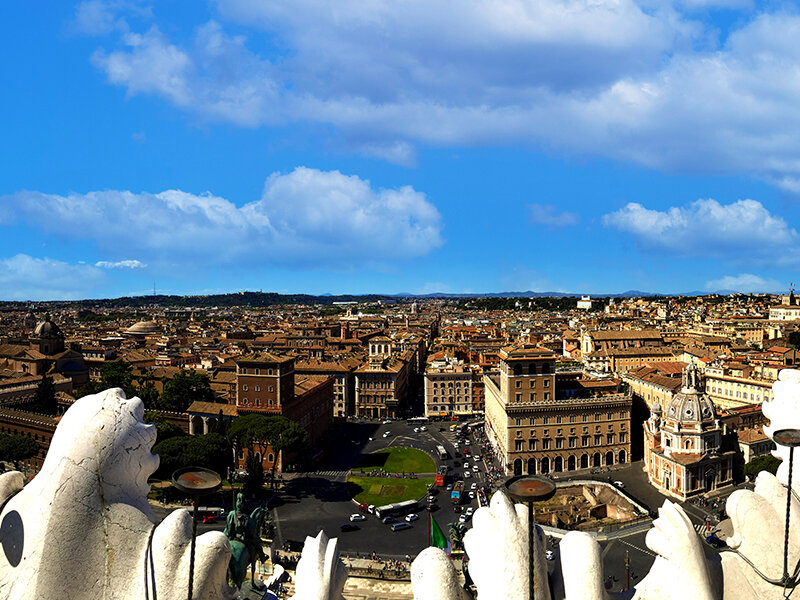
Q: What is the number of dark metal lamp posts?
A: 3